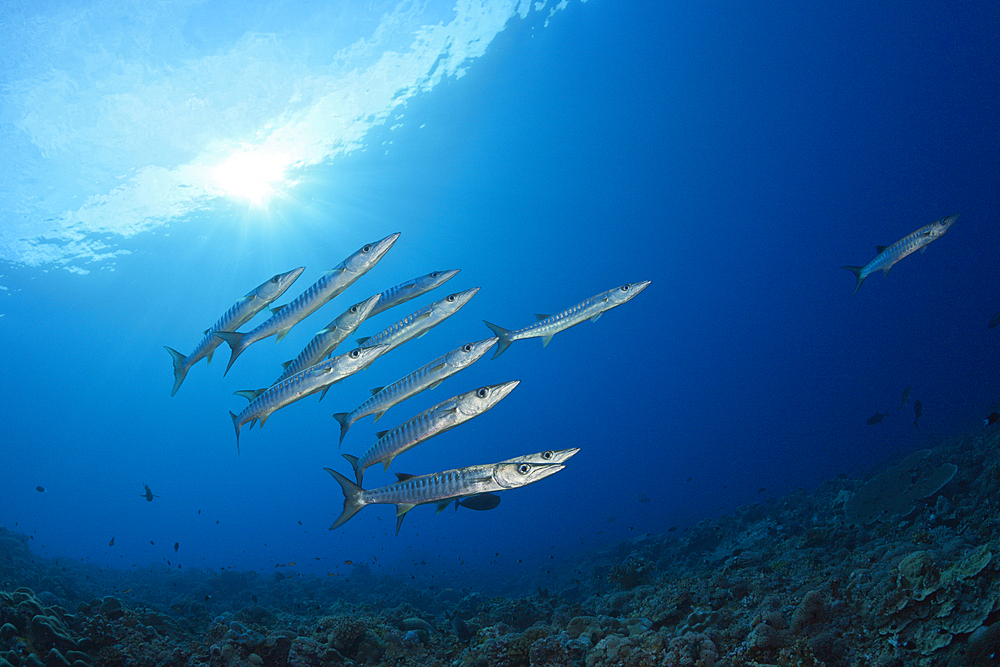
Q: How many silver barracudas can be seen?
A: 12